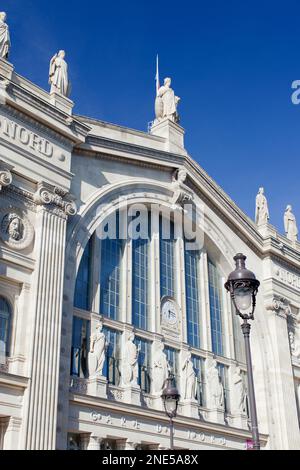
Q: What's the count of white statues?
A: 11